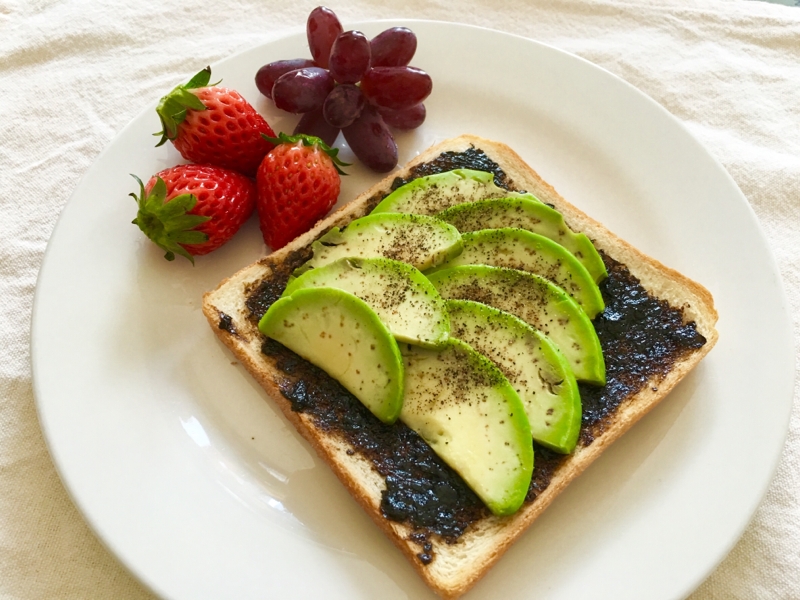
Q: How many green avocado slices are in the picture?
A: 9